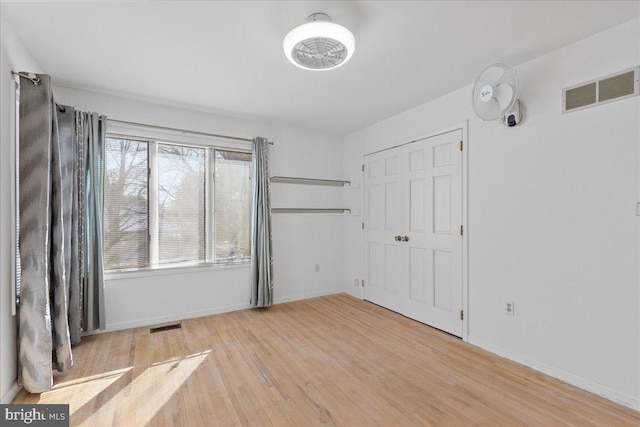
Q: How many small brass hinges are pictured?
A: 6